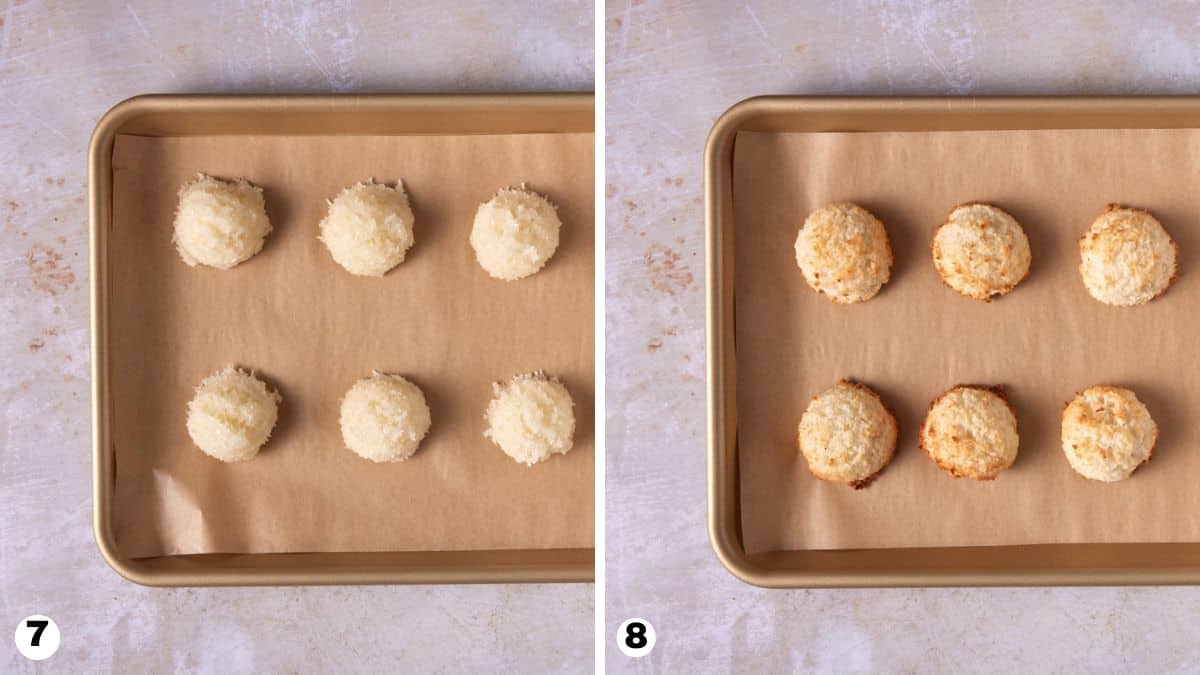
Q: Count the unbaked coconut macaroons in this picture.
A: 6